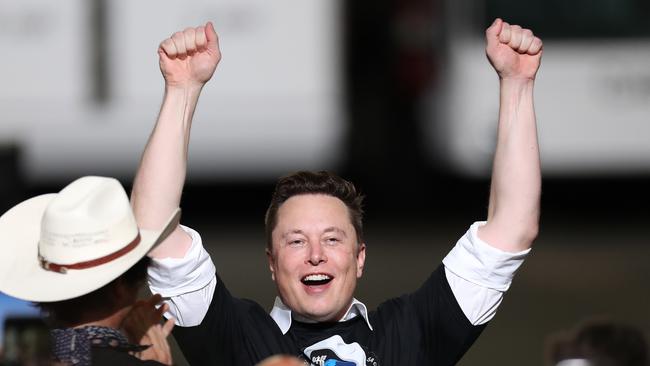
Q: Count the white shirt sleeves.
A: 2